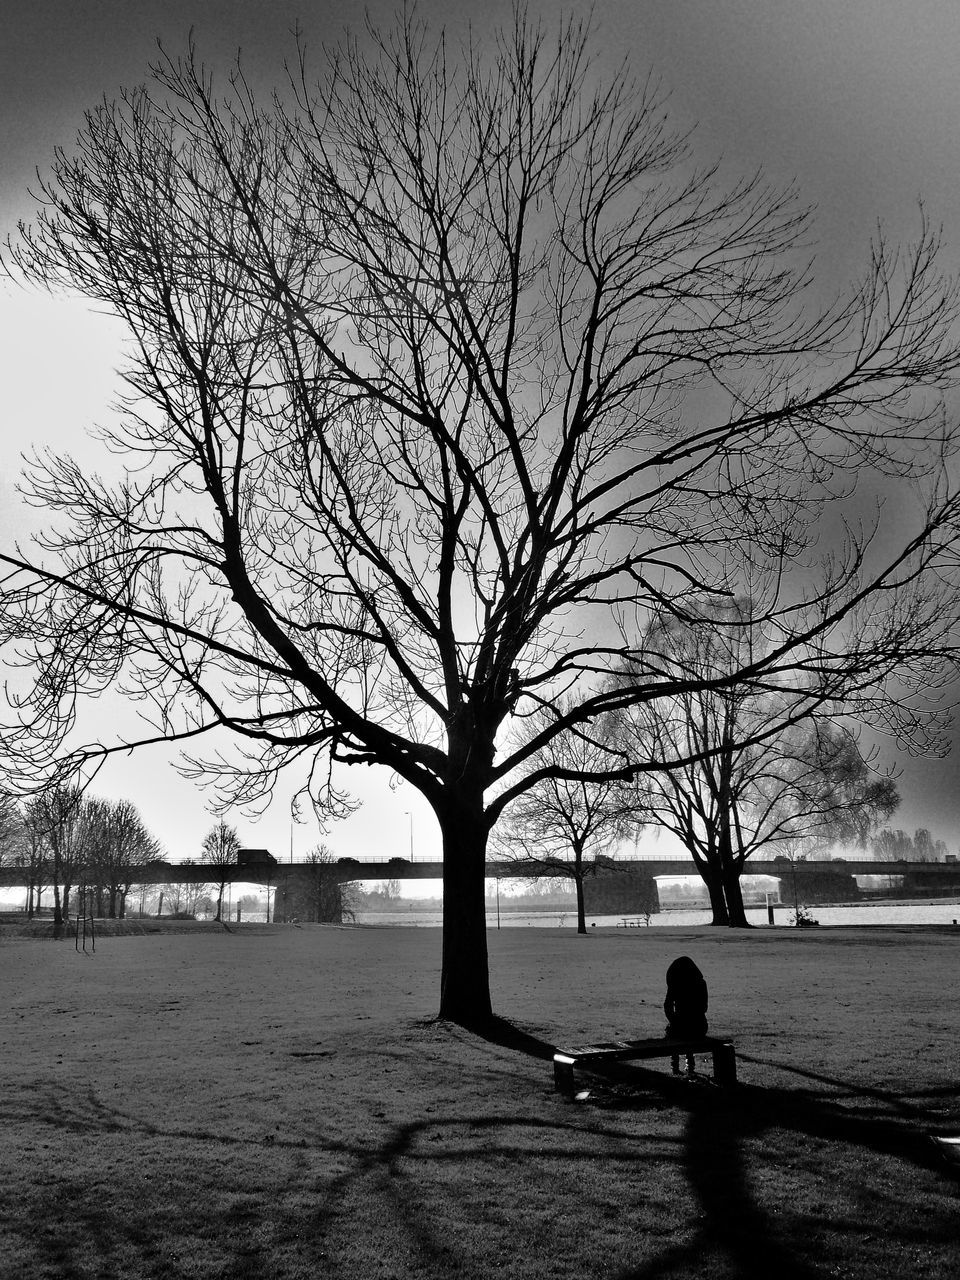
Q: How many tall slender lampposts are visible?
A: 2